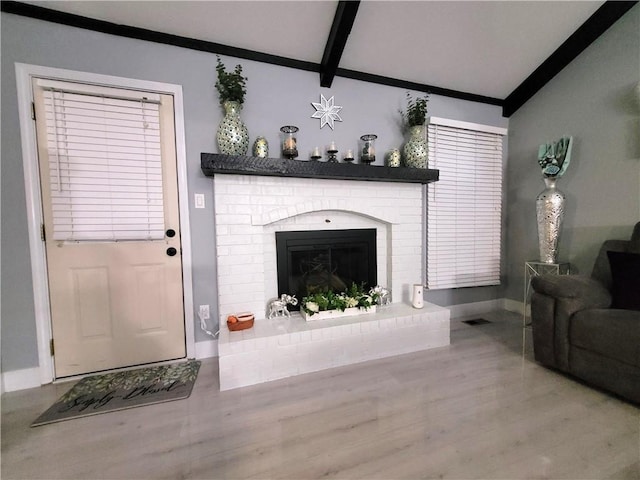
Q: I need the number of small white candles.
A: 3